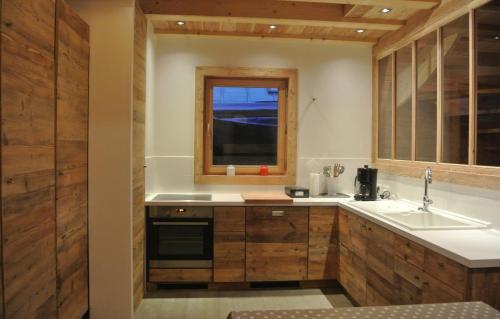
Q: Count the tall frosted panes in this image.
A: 5